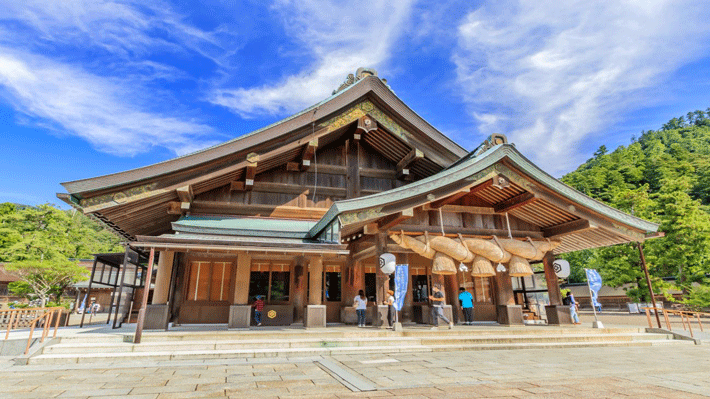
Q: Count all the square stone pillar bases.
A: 7